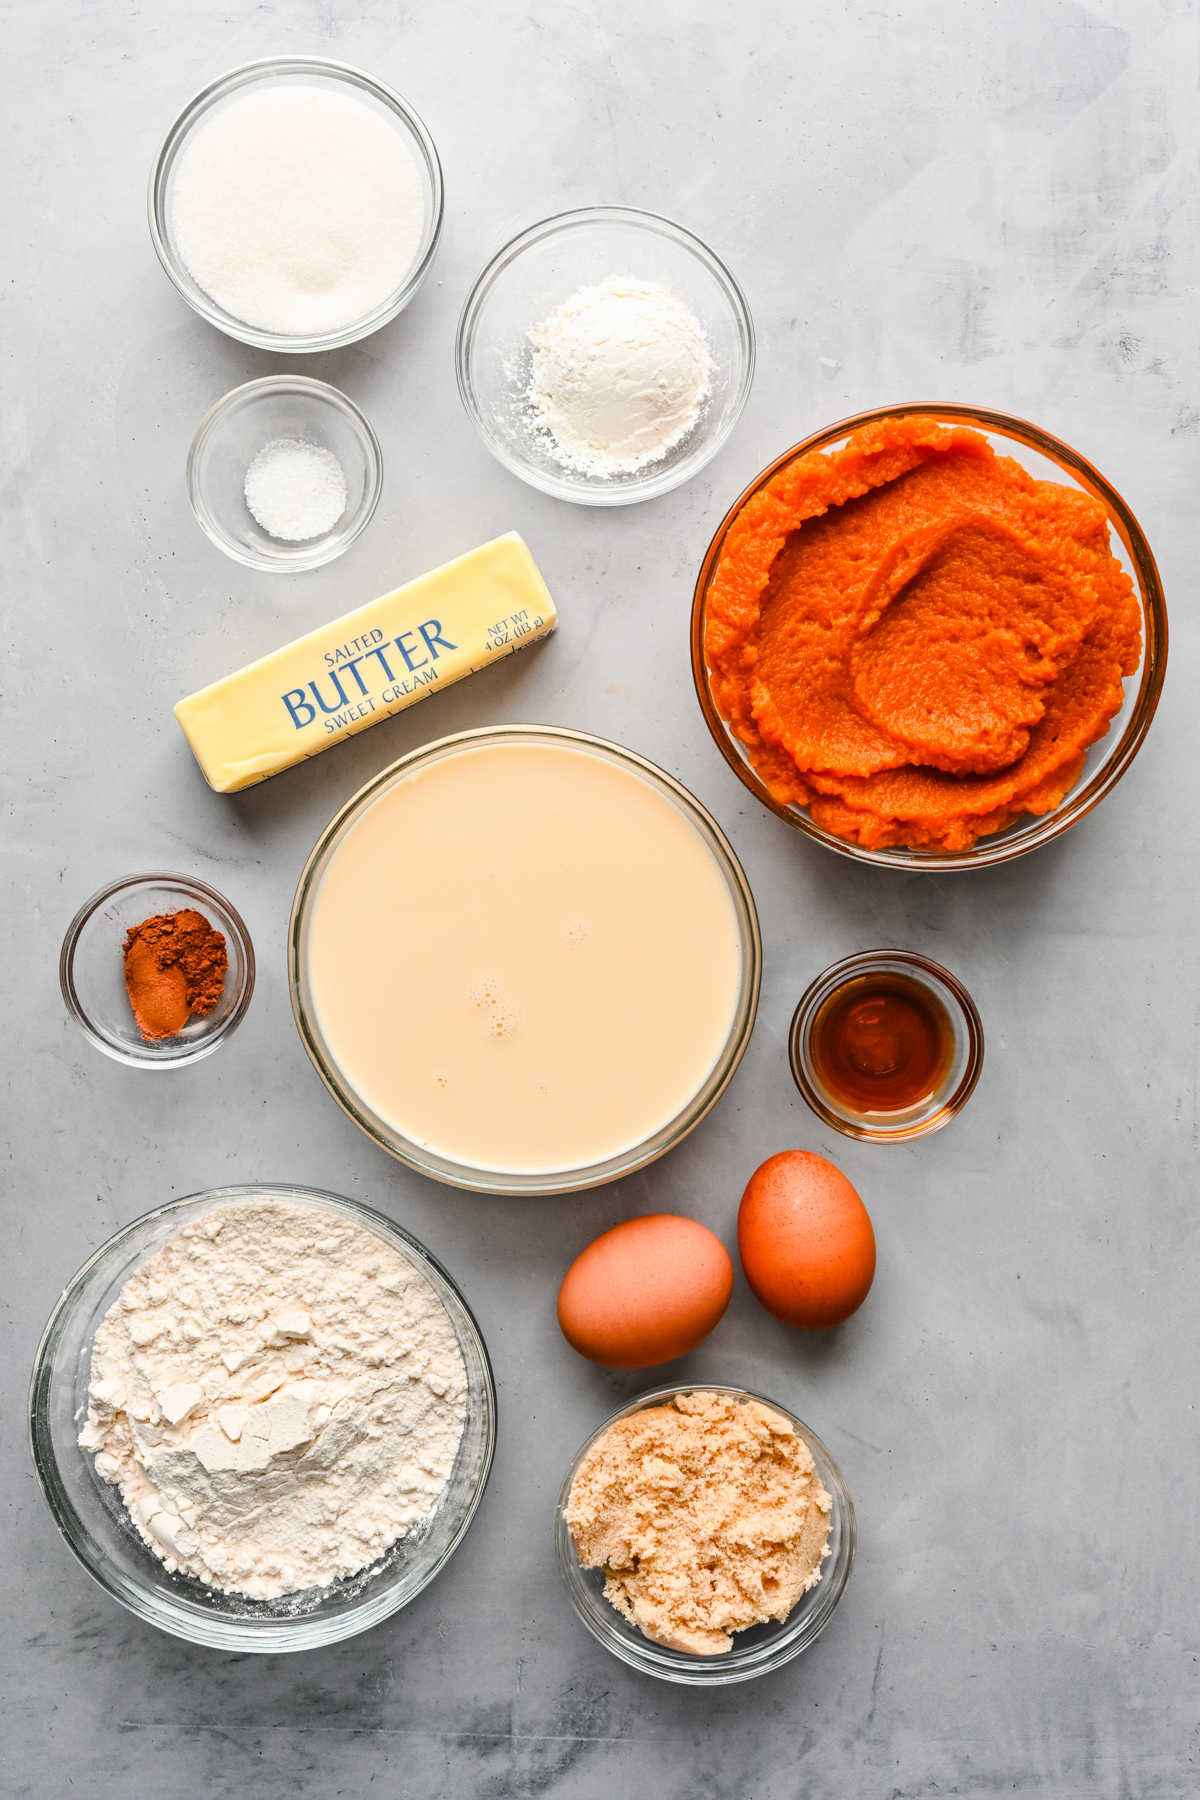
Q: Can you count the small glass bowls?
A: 3